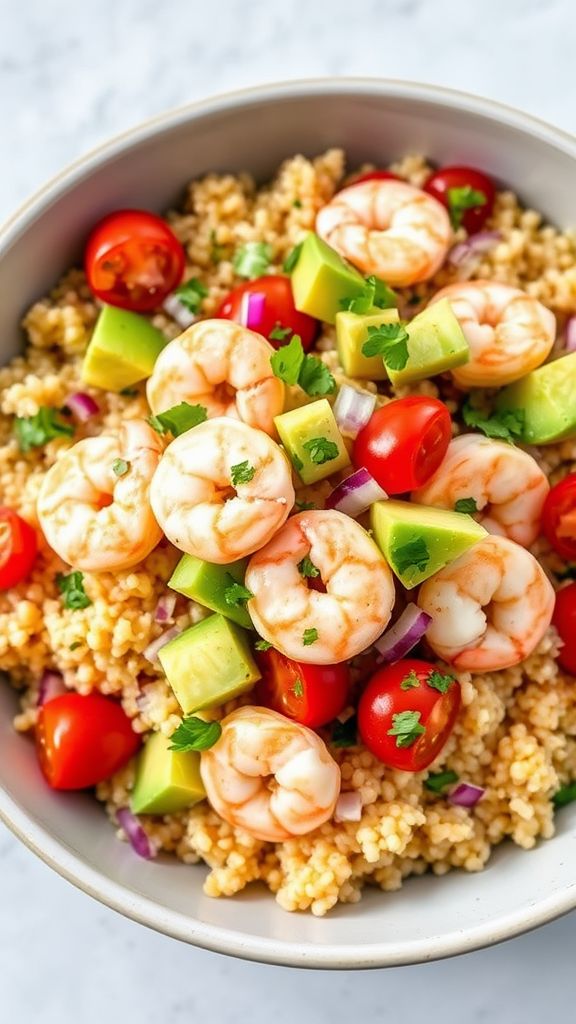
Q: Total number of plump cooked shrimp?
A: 9